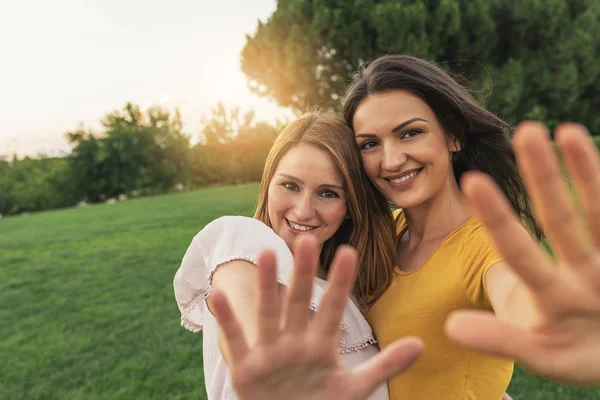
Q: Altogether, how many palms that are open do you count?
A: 2